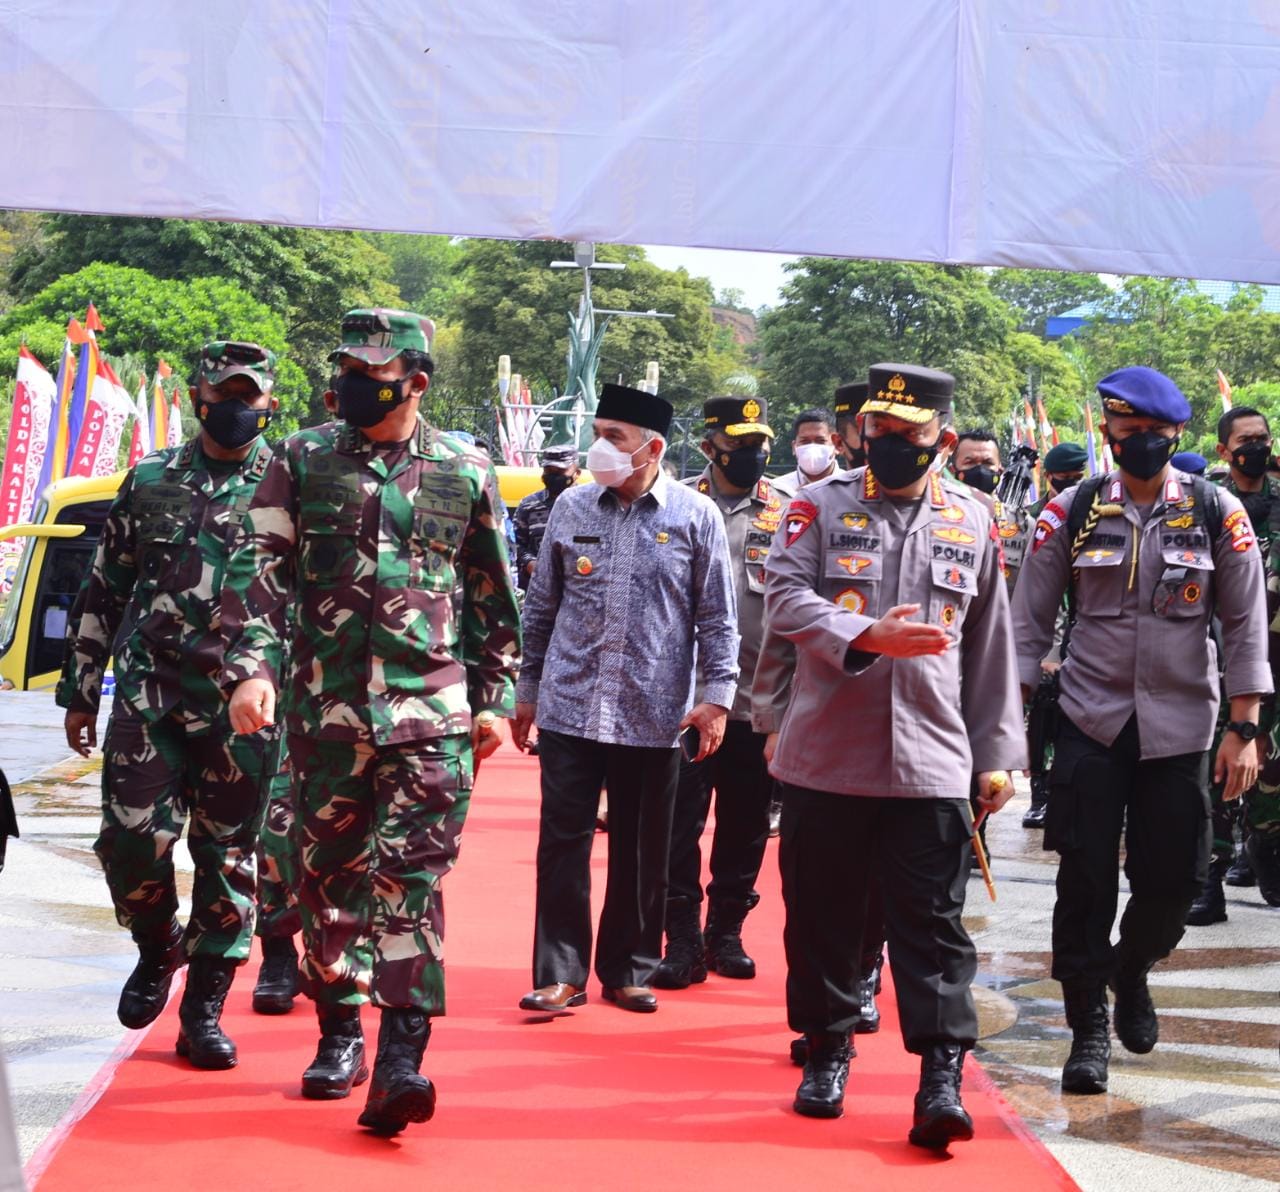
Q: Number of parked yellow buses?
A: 1